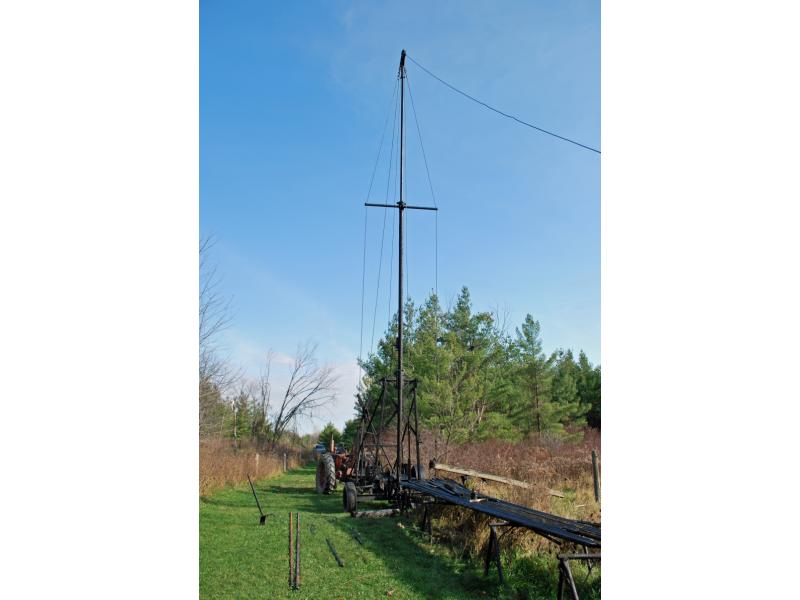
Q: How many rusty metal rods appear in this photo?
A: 2